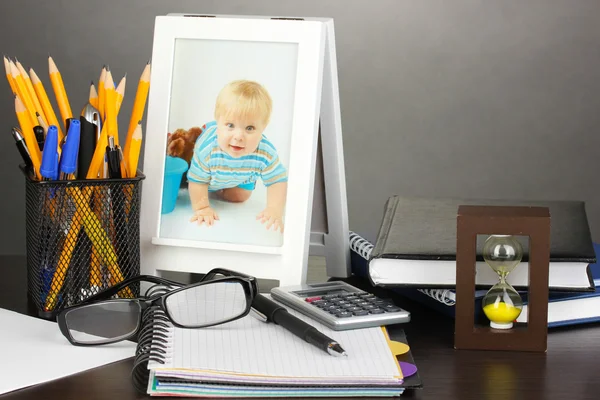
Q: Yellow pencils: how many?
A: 13